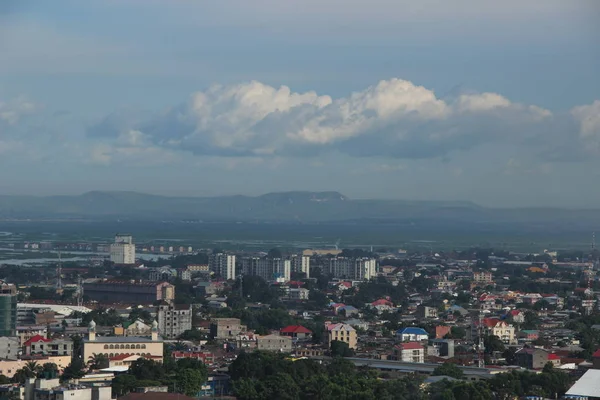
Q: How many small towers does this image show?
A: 2